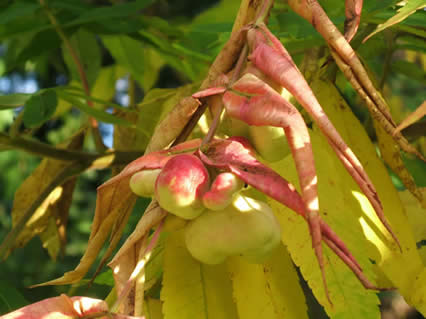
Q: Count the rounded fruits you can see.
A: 5